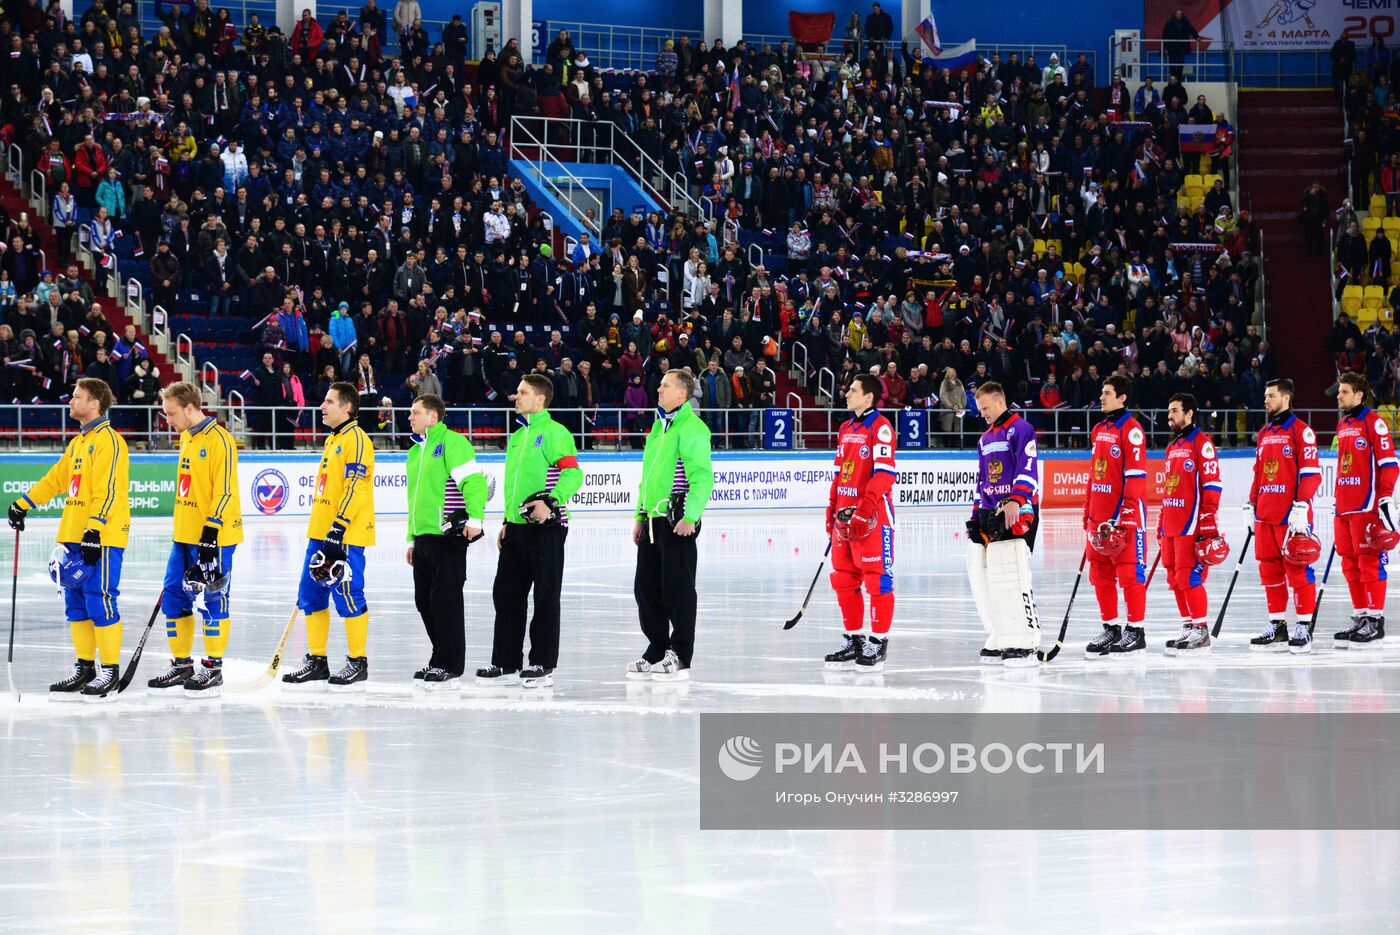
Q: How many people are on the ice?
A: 12